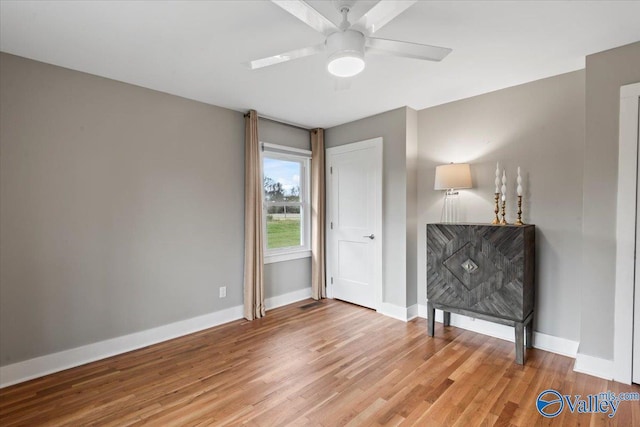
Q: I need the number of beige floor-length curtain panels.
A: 2